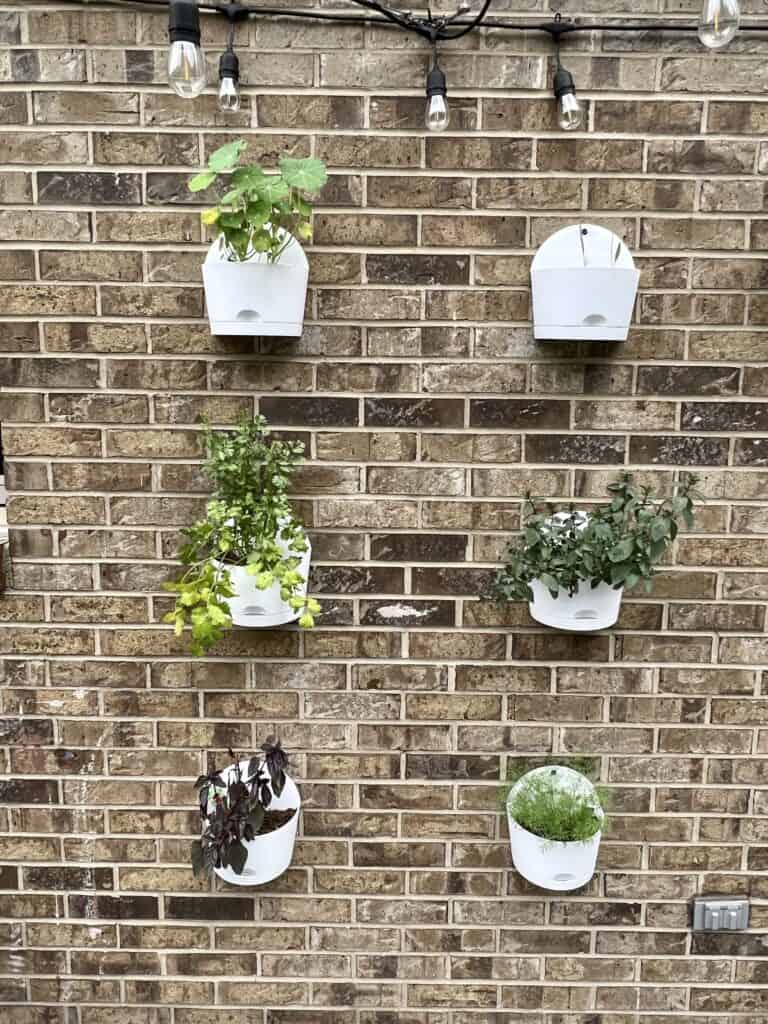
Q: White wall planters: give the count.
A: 6